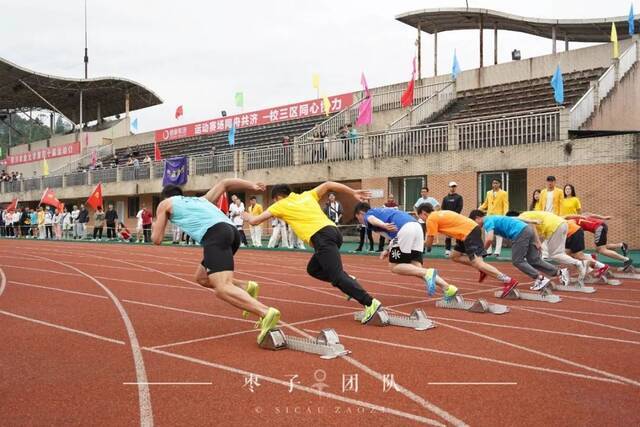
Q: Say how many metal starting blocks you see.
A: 8